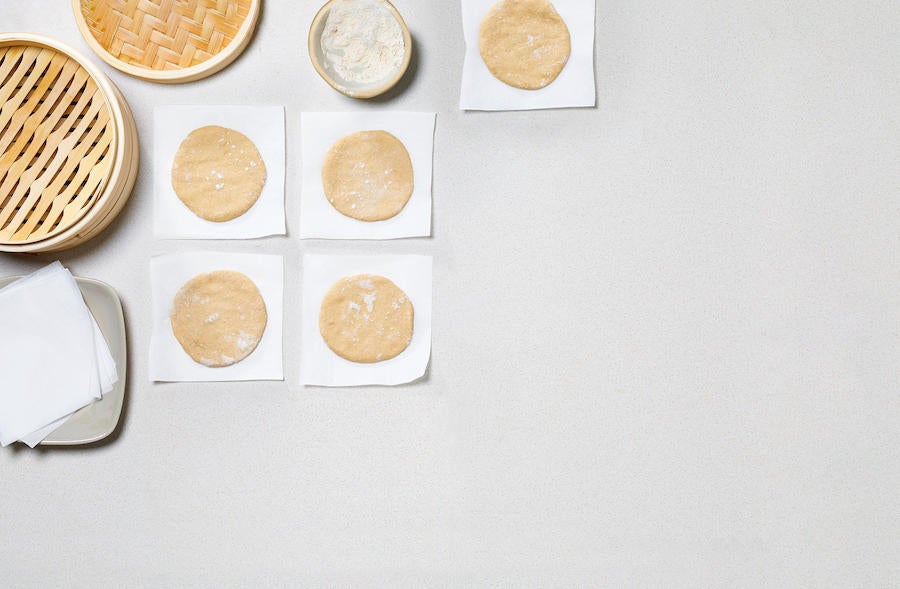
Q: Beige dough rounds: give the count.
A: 5